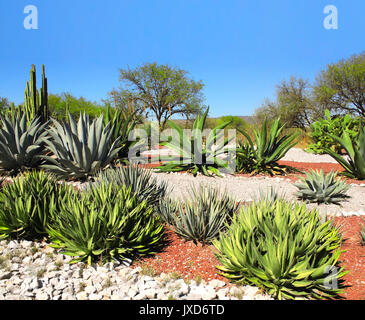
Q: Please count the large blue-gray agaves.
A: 2